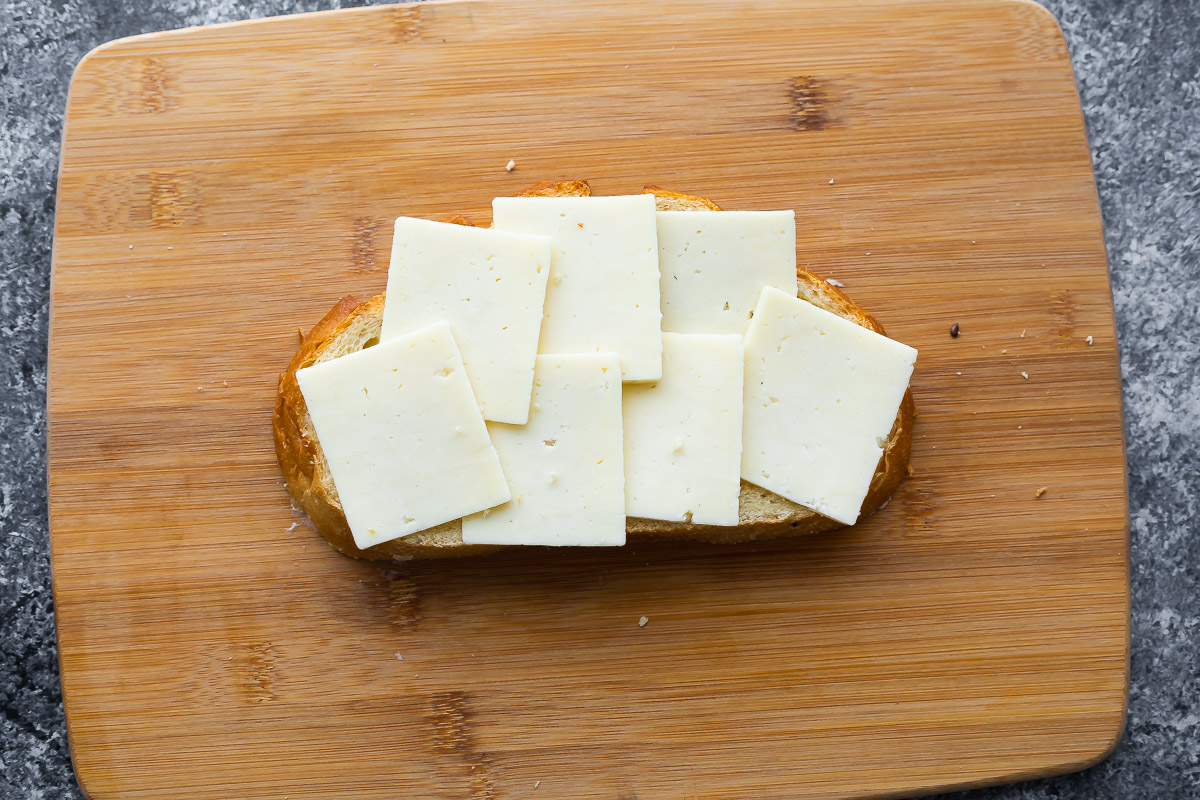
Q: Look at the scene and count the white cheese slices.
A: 7